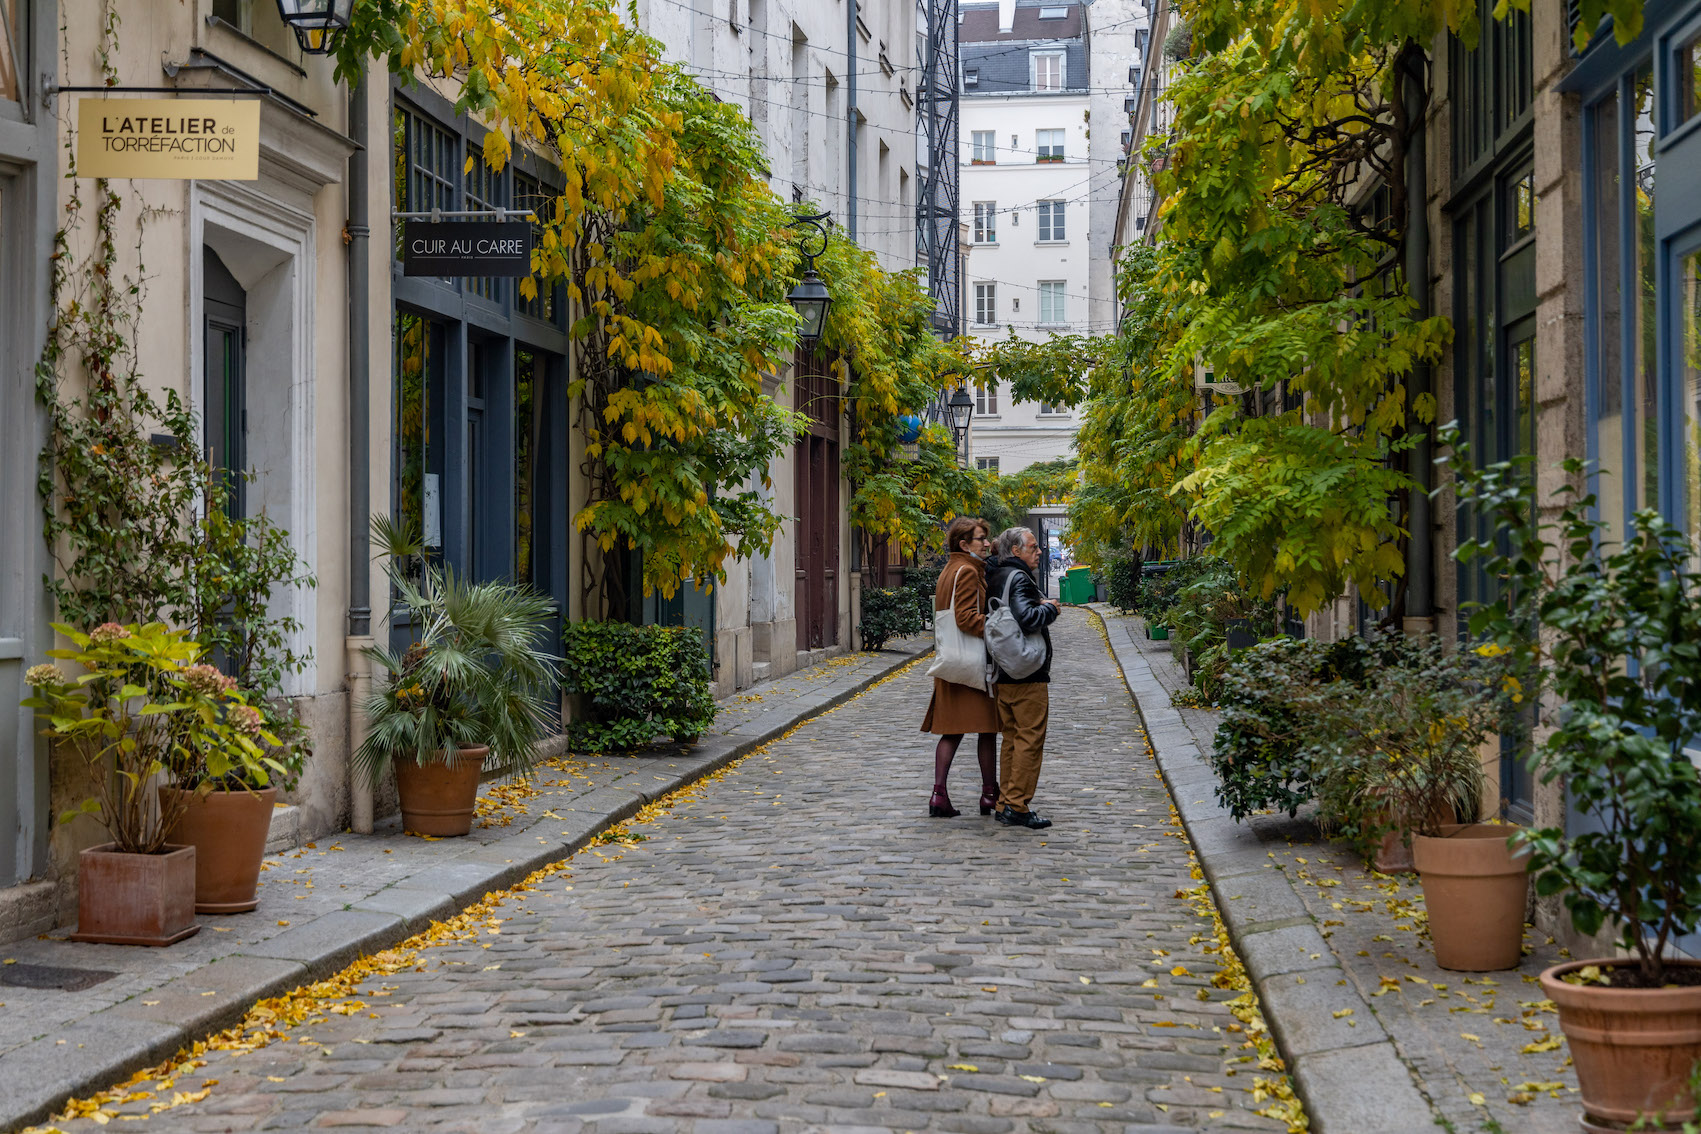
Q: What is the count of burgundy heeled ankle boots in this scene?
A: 2